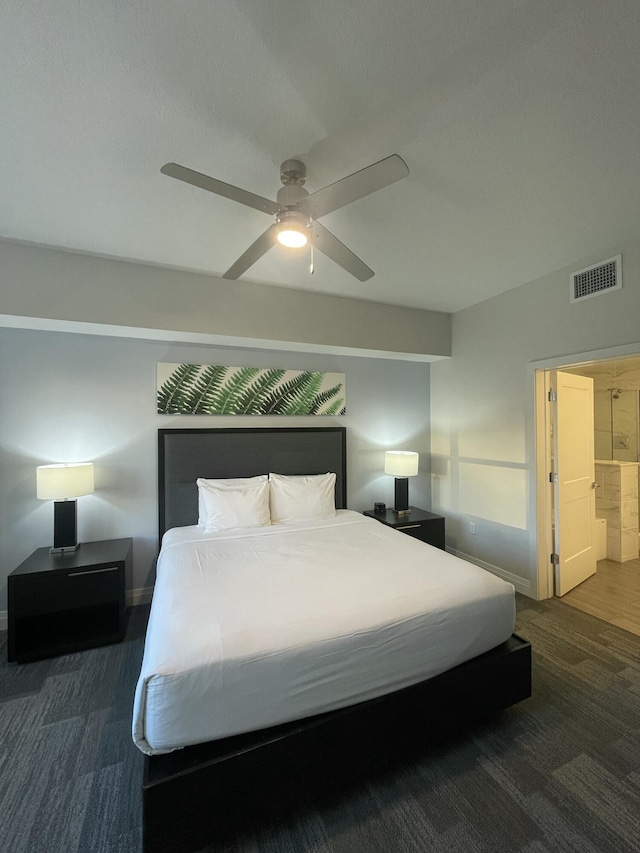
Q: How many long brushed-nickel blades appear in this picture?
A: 4